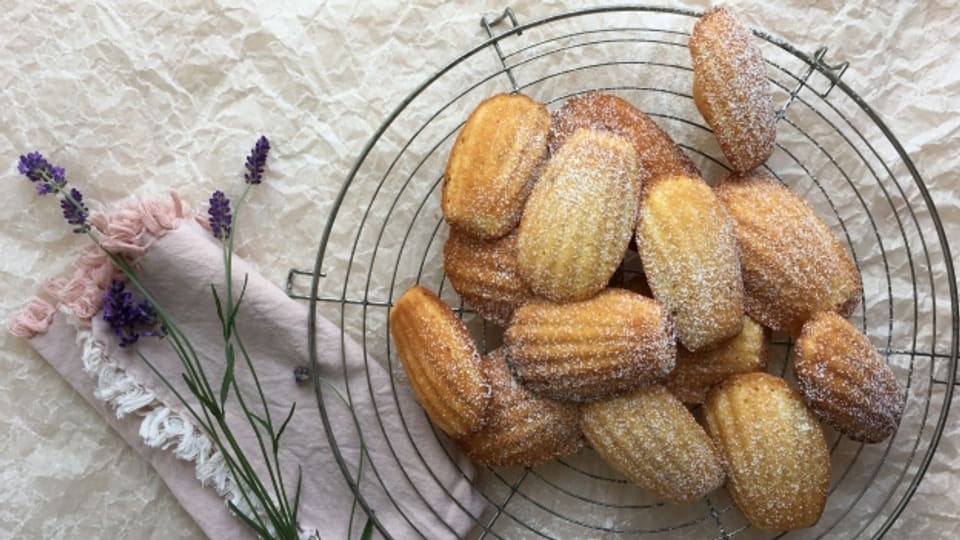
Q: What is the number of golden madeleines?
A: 14